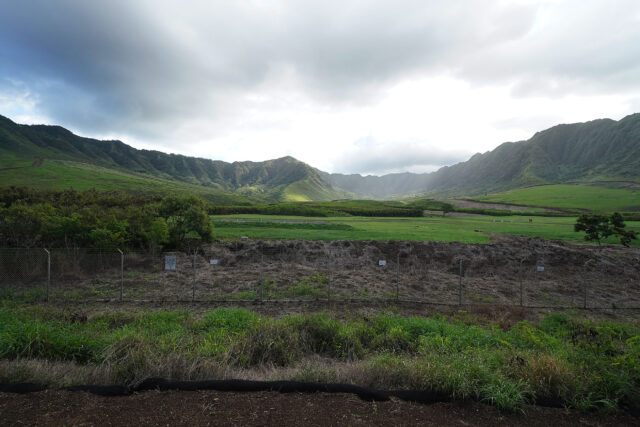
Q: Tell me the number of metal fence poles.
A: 9